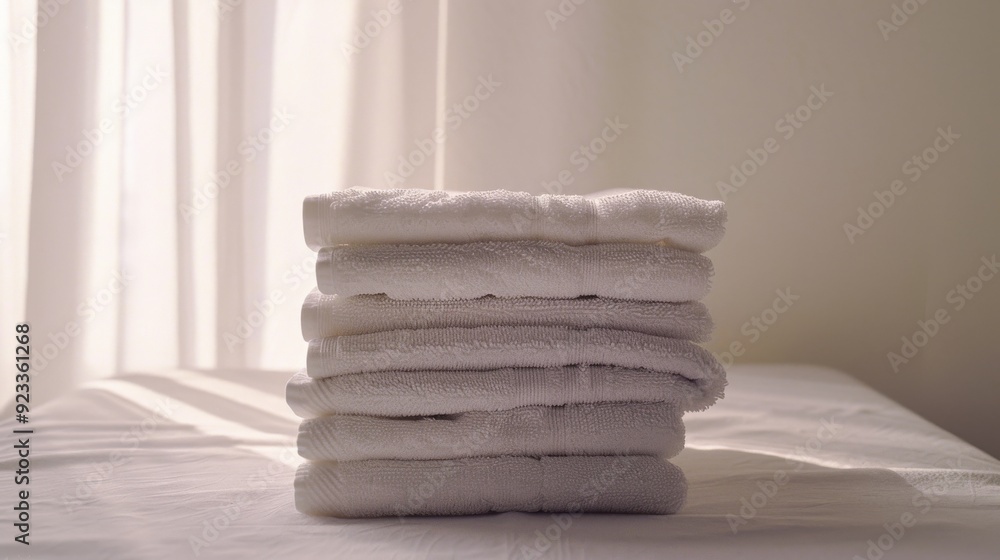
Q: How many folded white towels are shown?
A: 7